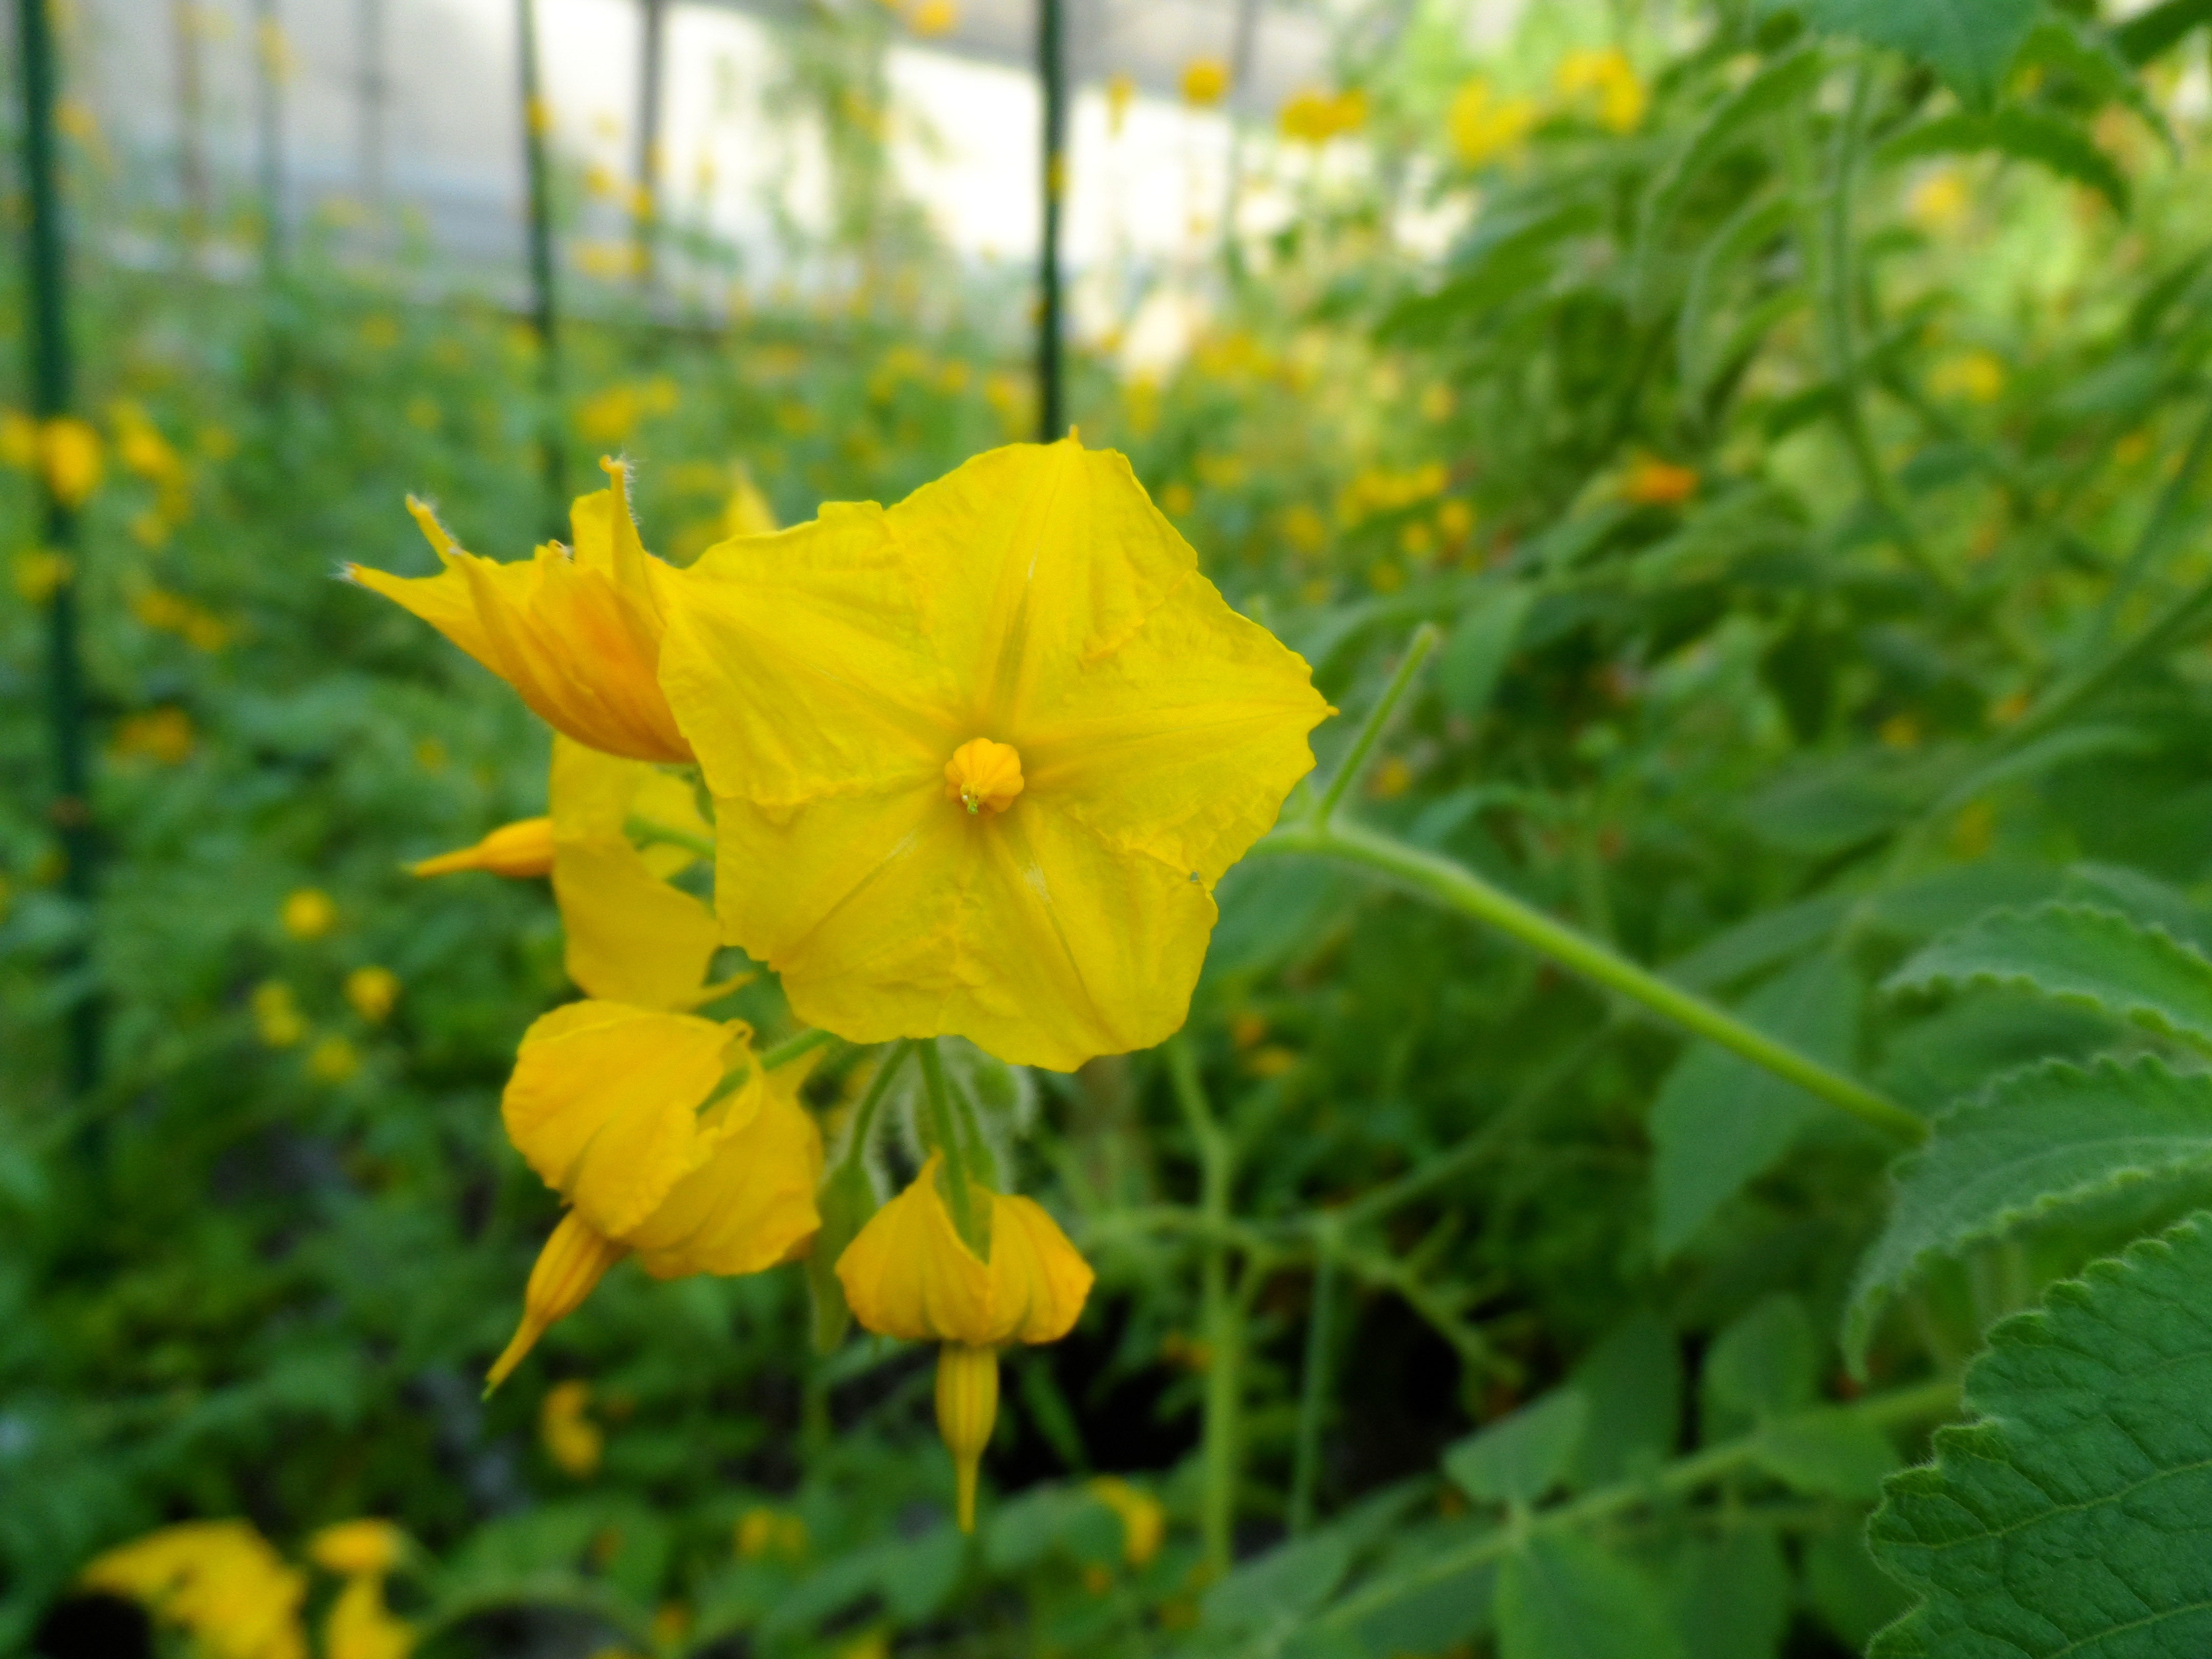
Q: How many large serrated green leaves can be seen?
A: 3